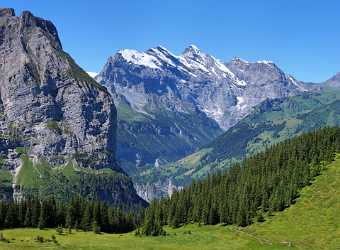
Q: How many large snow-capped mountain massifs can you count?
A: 1